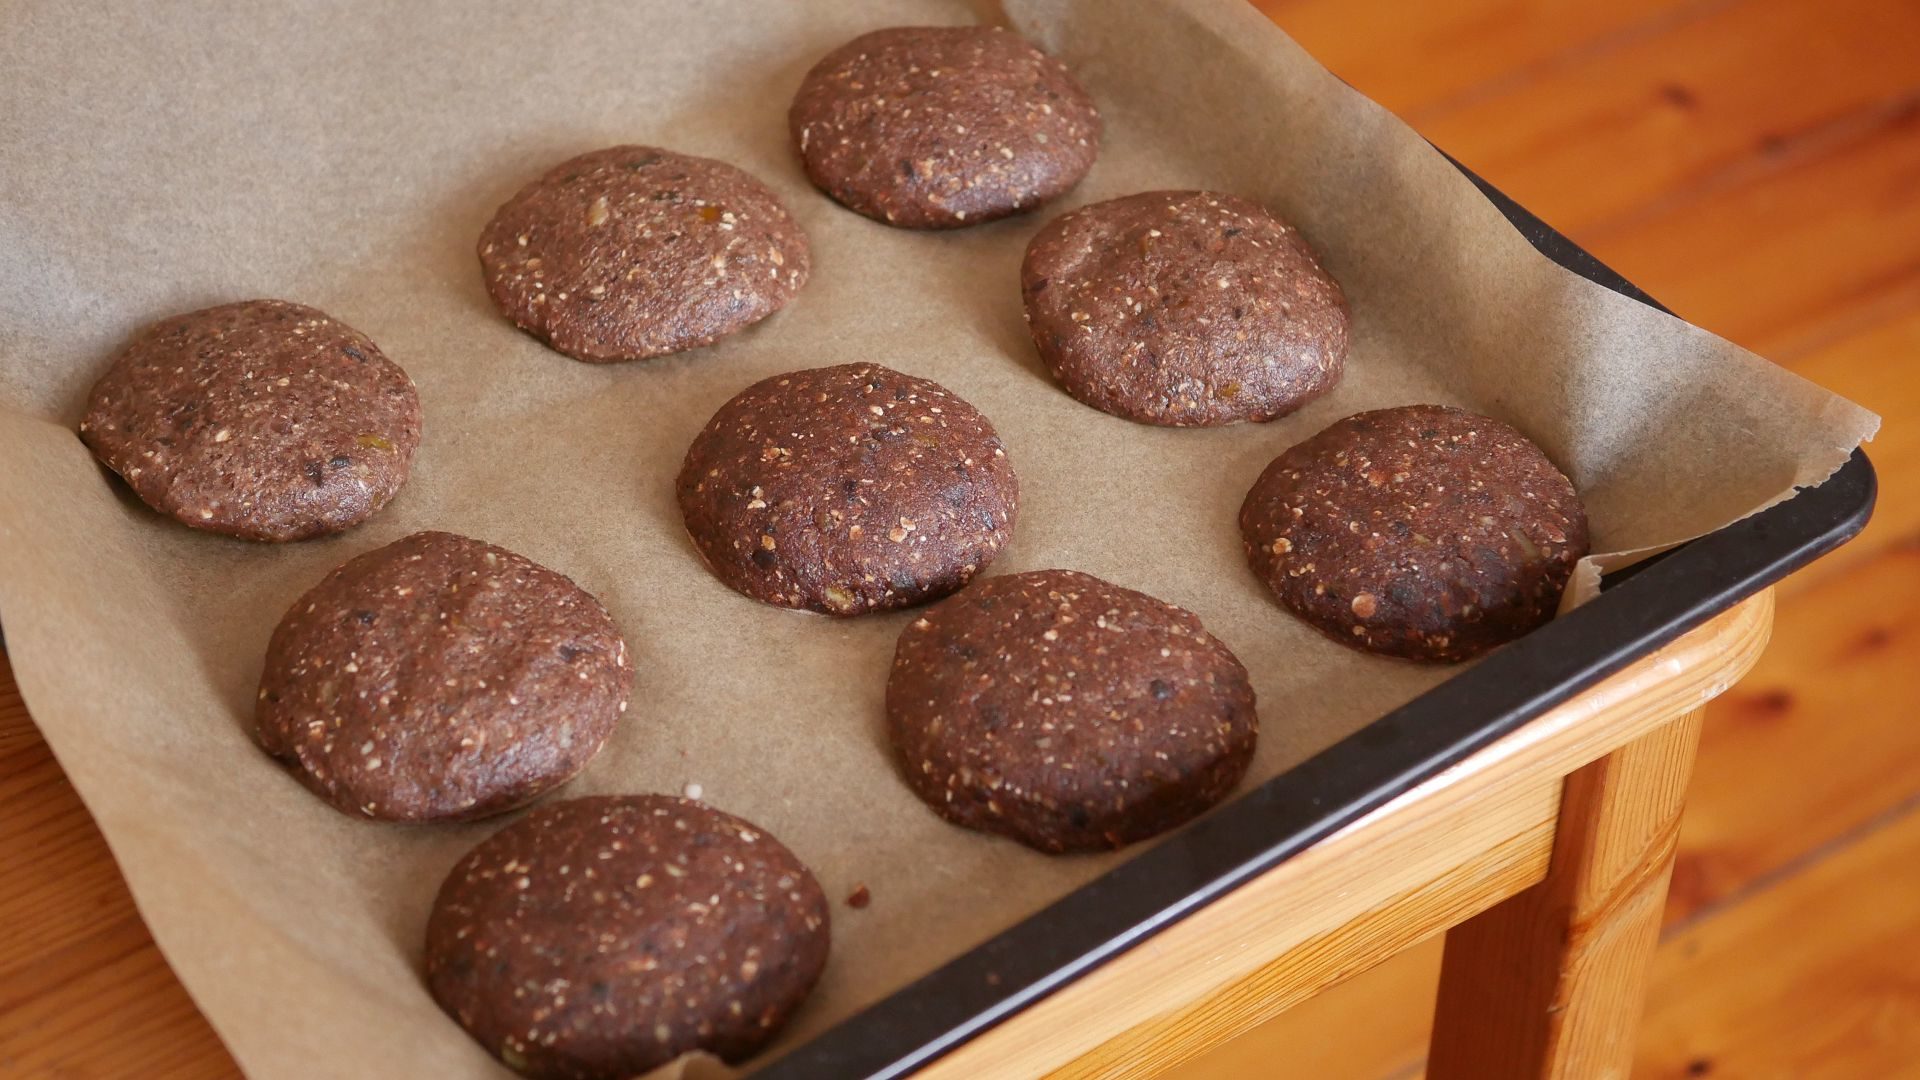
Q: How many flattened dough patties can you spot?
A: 9